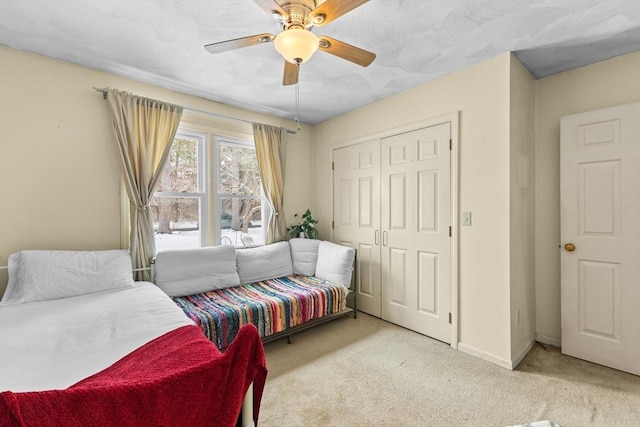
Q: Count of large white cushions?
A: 4